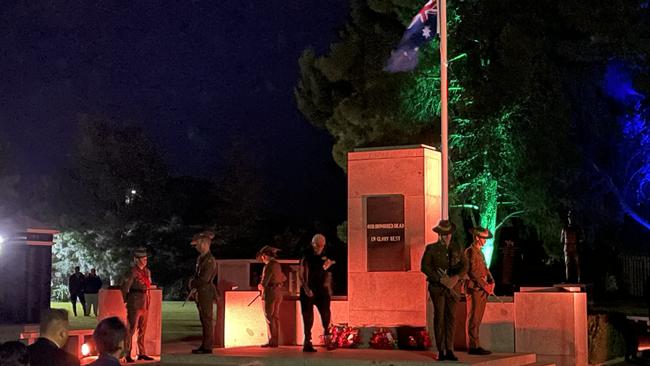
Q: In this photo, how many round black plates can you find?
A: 0